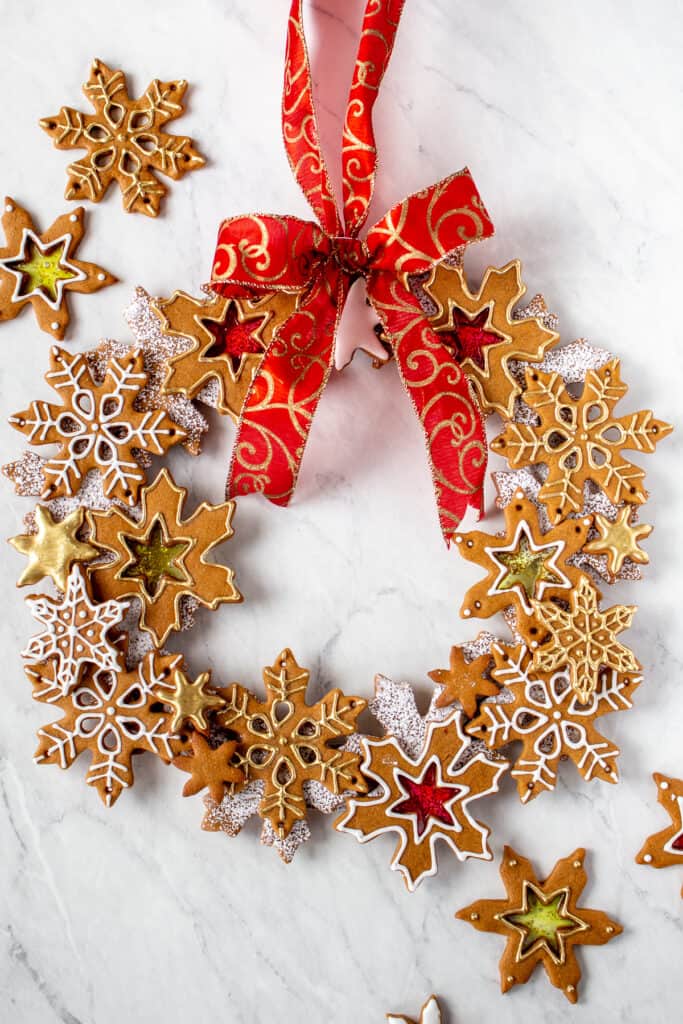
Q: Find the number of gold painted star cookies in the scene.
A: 3